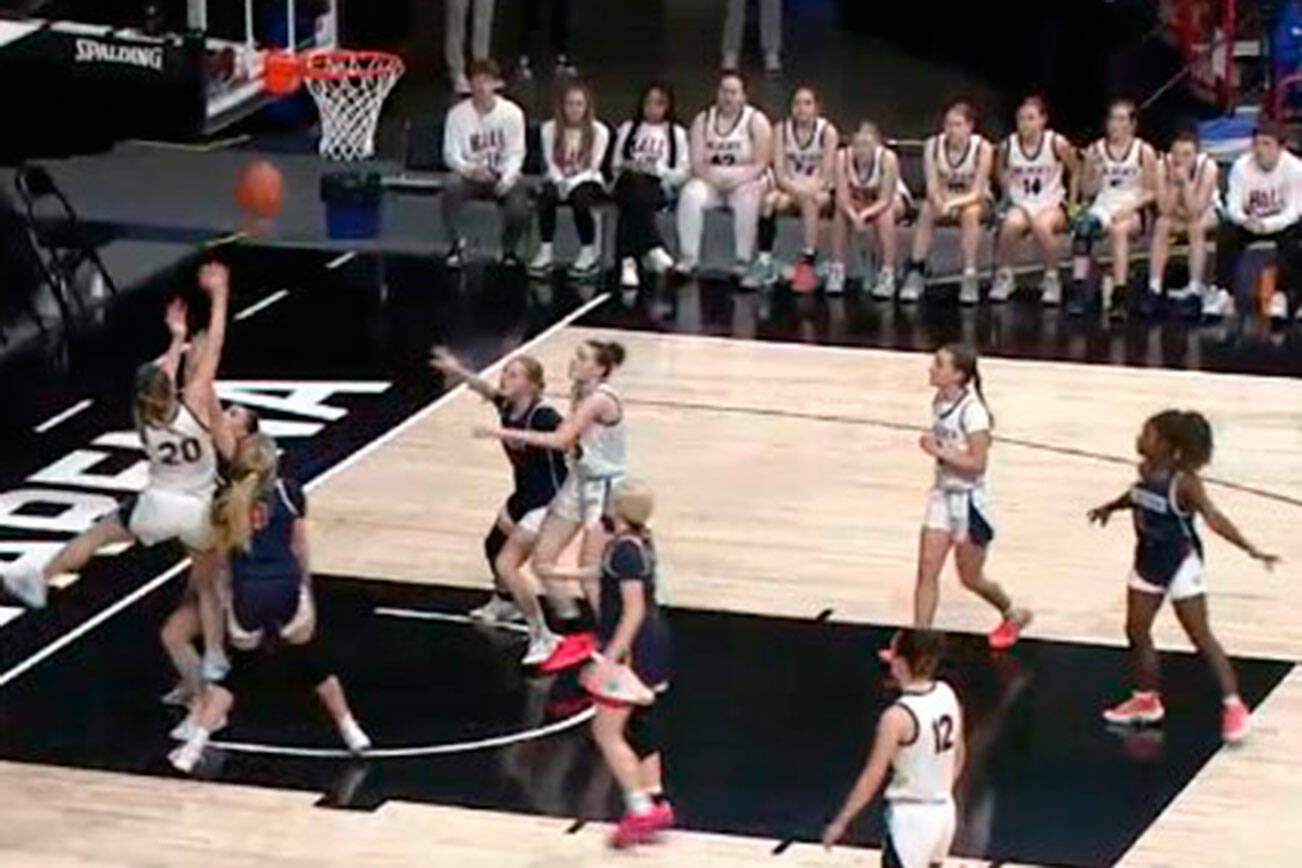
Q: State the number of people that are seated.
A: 11